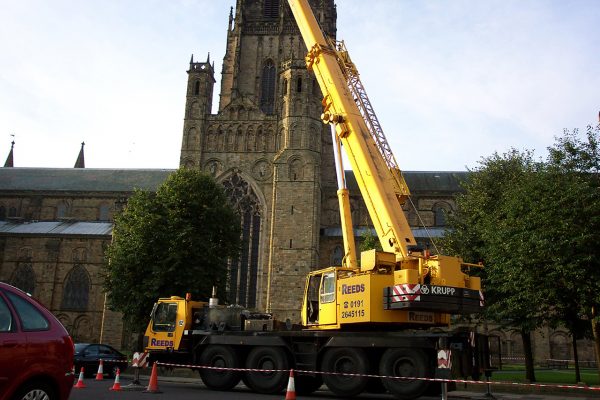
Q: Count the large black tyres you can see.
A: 4